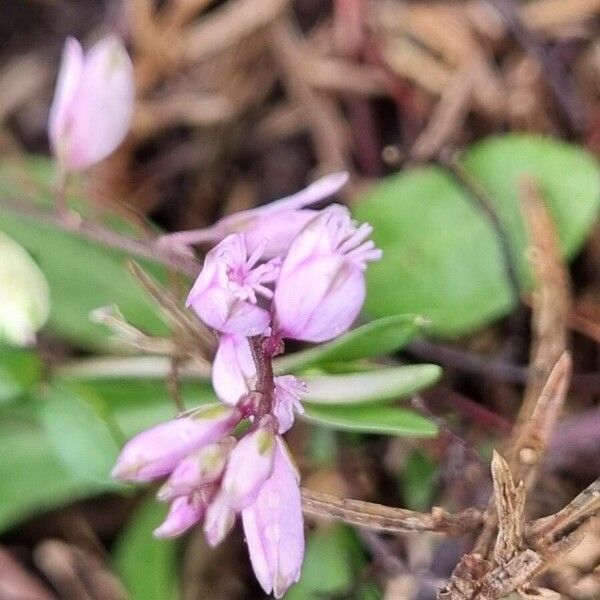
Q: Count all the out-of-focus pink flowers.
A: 2